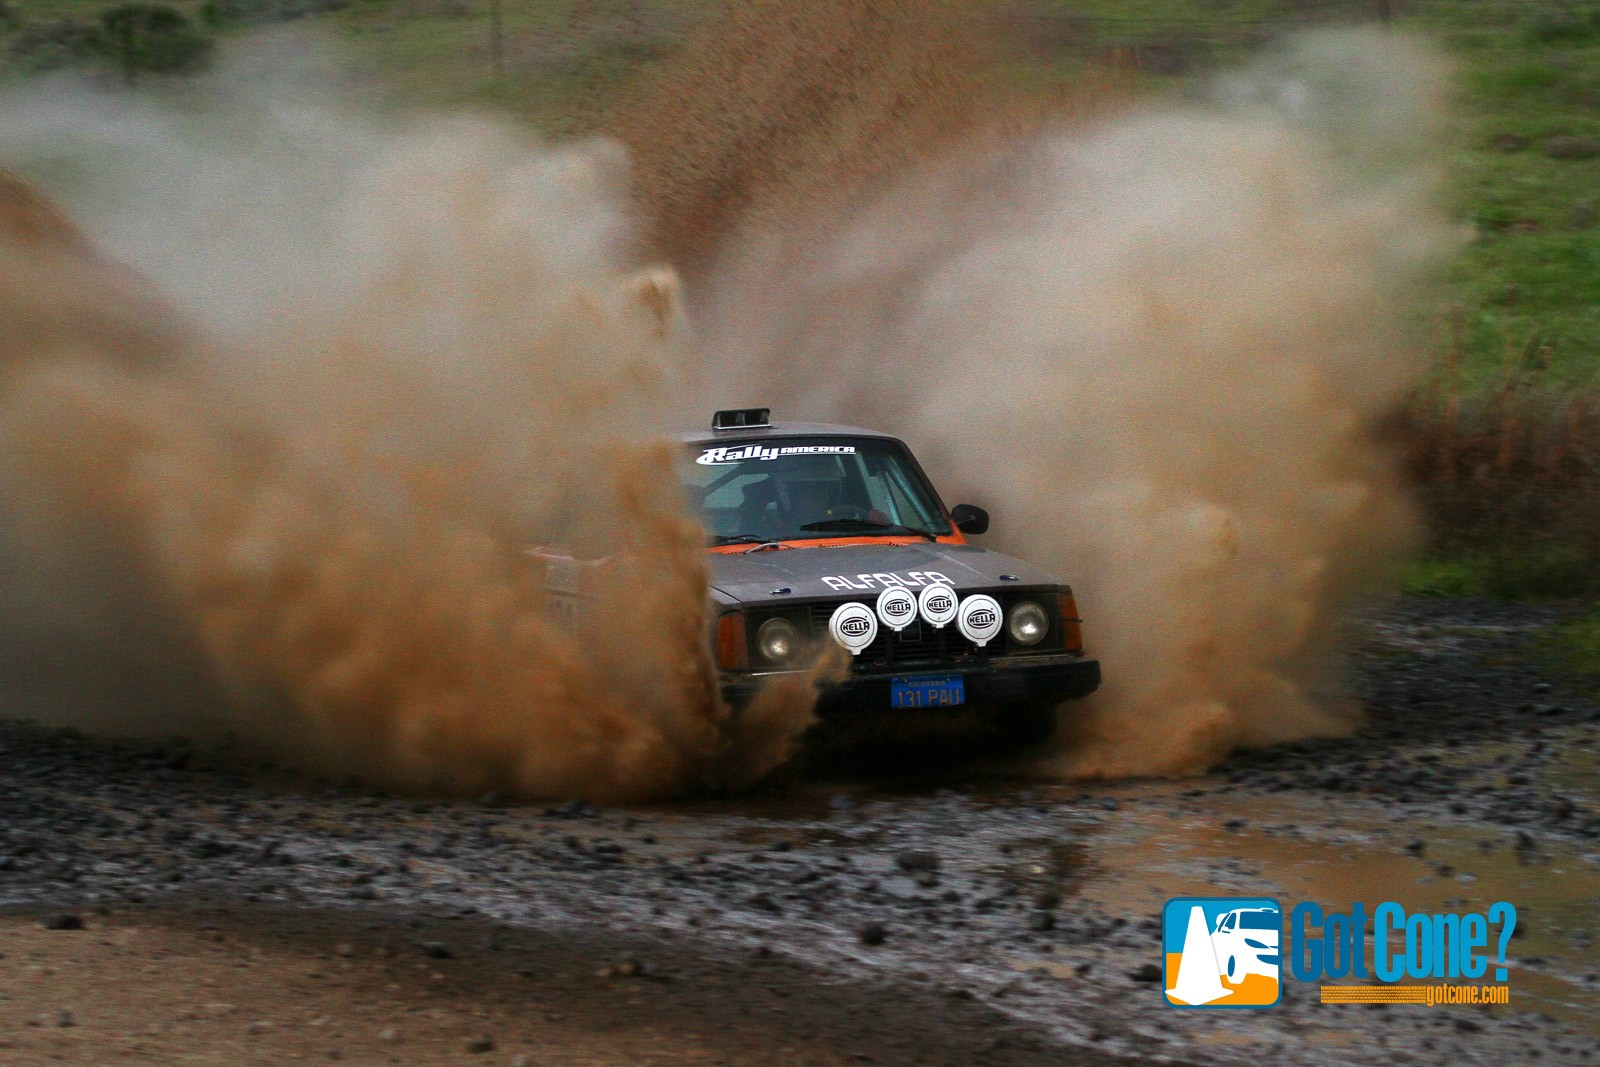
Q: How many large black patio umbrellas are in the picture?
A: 0